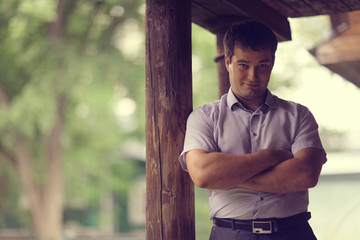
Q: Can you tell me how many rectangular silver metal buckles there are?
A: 1